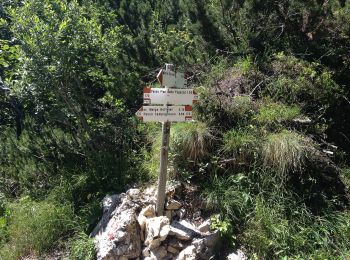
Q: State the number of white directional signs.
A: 3